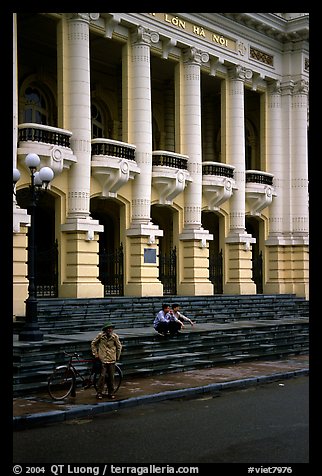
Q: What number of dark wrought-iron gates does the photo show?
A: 5